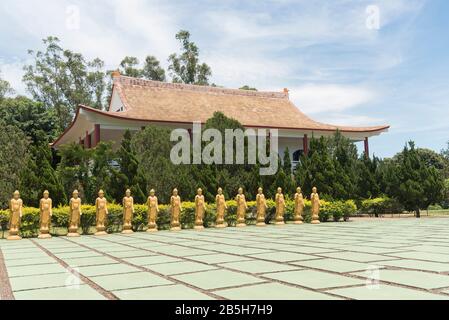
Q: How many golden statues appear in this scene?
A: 14